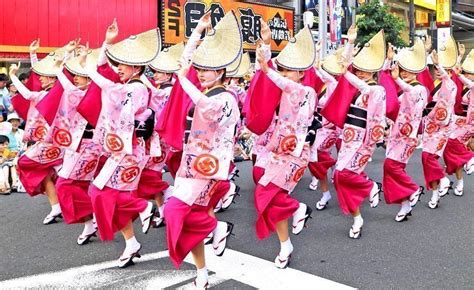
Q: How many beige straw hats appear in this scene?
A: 13